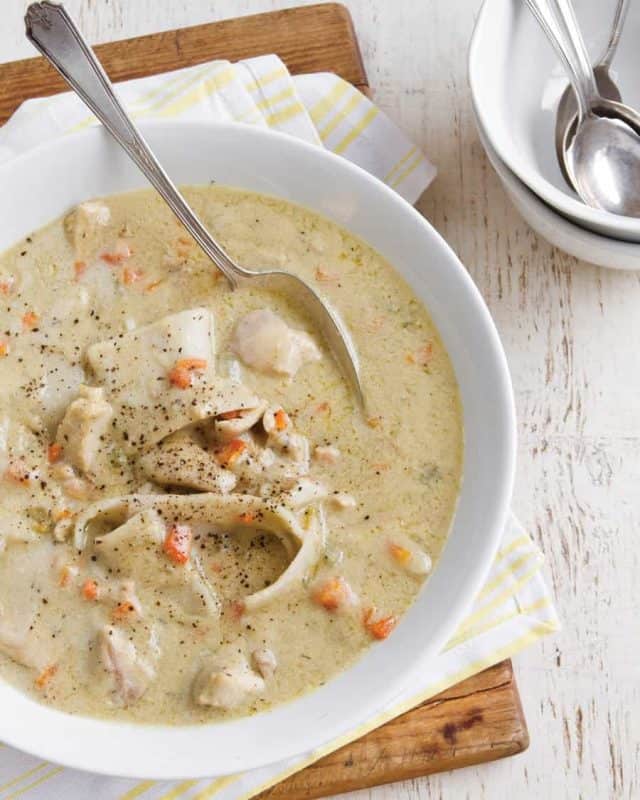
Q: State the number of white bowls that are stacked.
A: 2